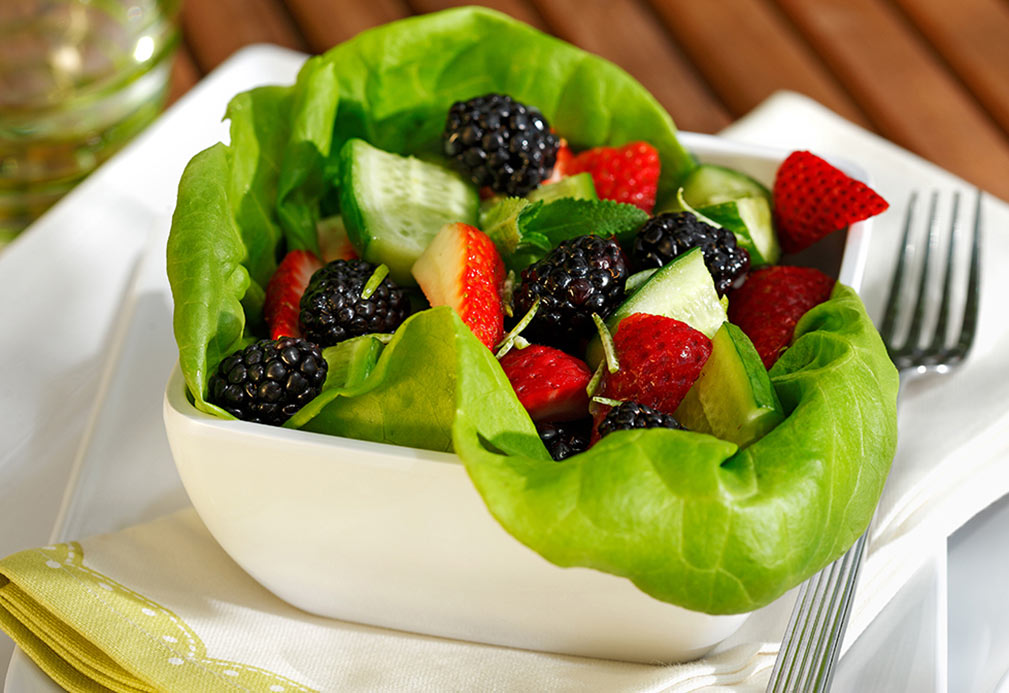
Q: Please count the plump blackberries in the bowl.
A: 7